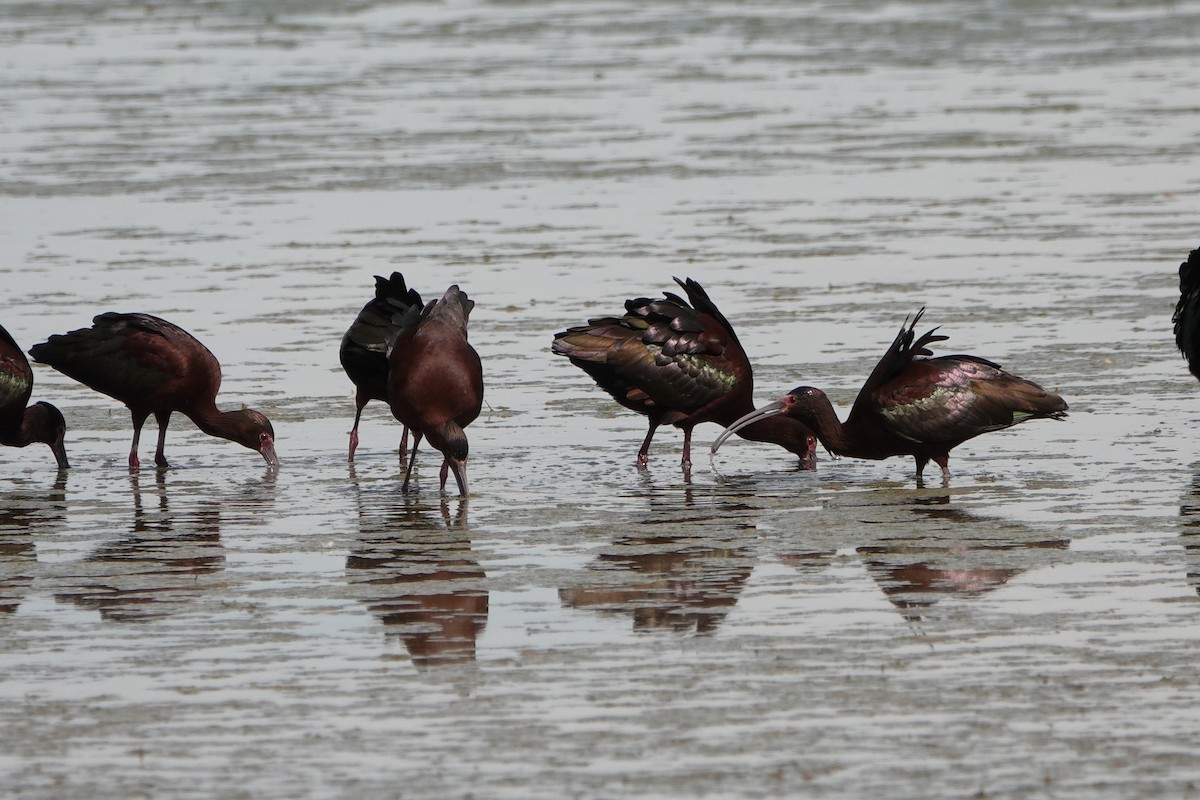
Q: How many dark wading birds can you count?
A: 7